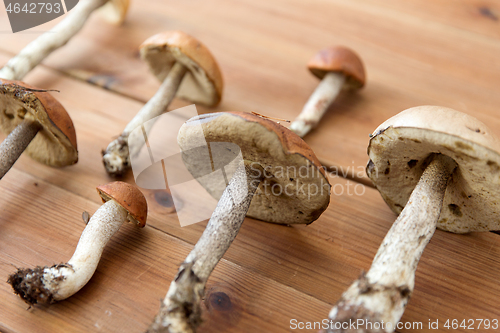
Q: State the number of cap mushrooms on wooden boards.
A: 7